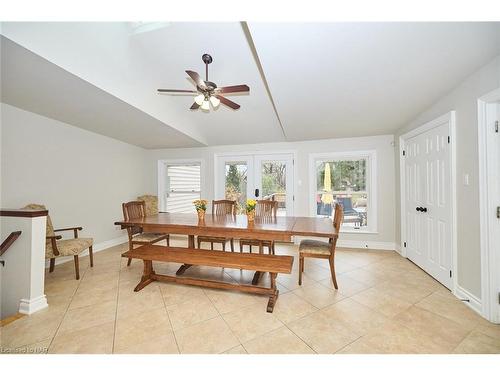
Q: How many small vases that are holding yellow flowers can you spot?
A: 2